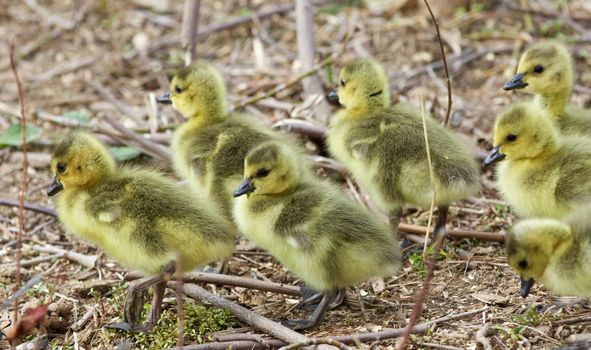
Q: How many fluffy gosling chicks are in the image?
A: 7